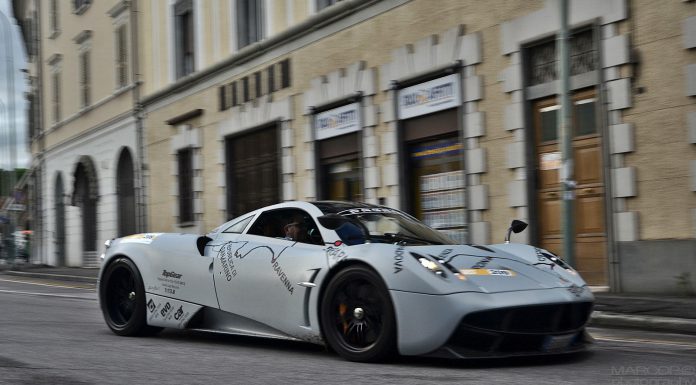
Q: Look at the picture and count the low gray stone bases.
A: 1